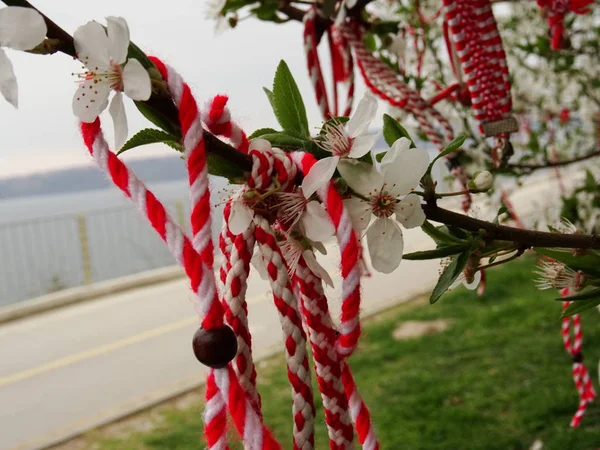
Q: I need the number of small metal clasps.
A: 1